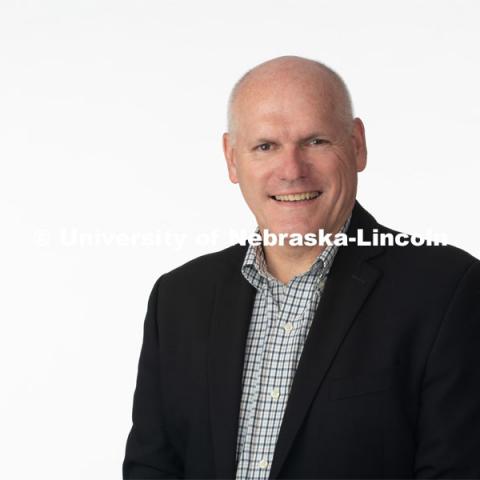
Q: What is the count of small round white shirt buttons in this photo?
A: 3